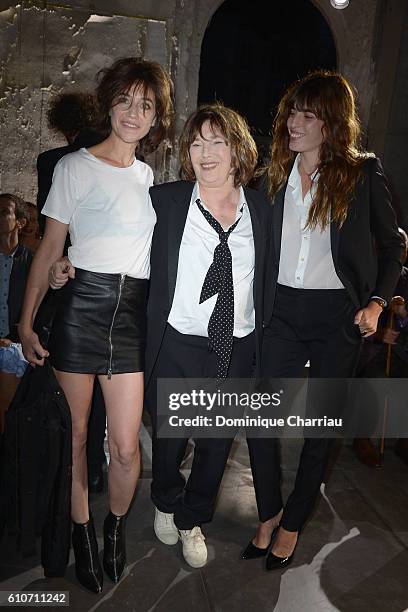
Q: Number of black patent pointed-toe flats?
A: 2